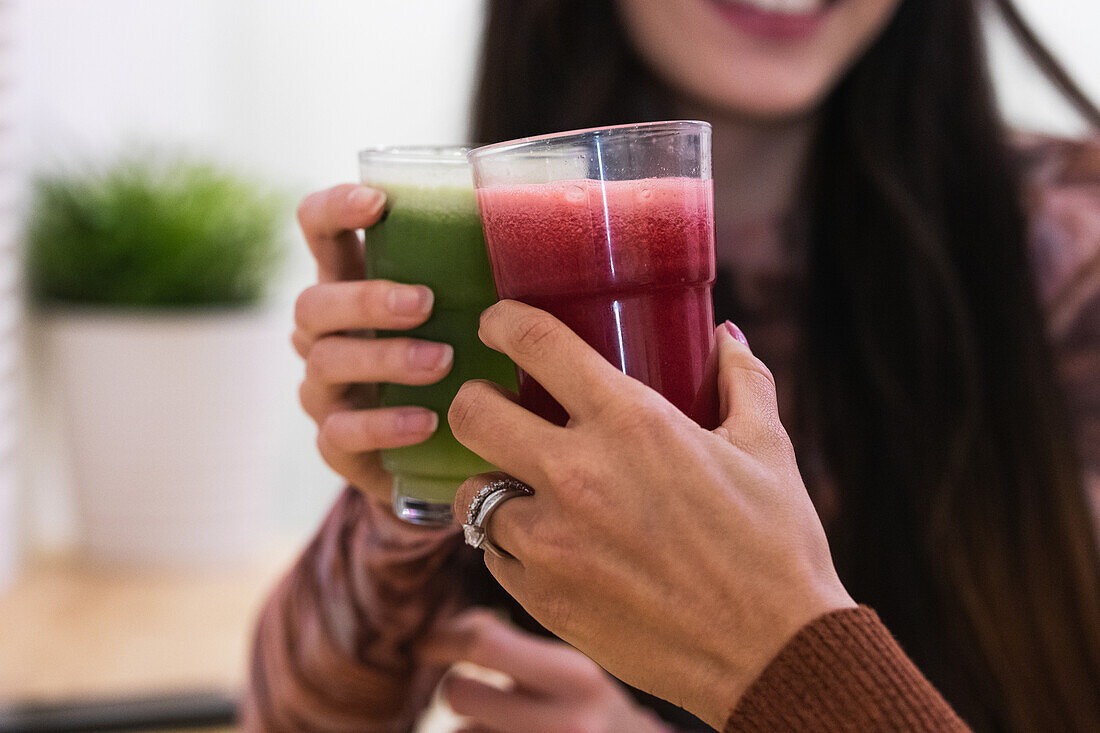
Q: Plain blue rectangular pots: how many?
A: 0